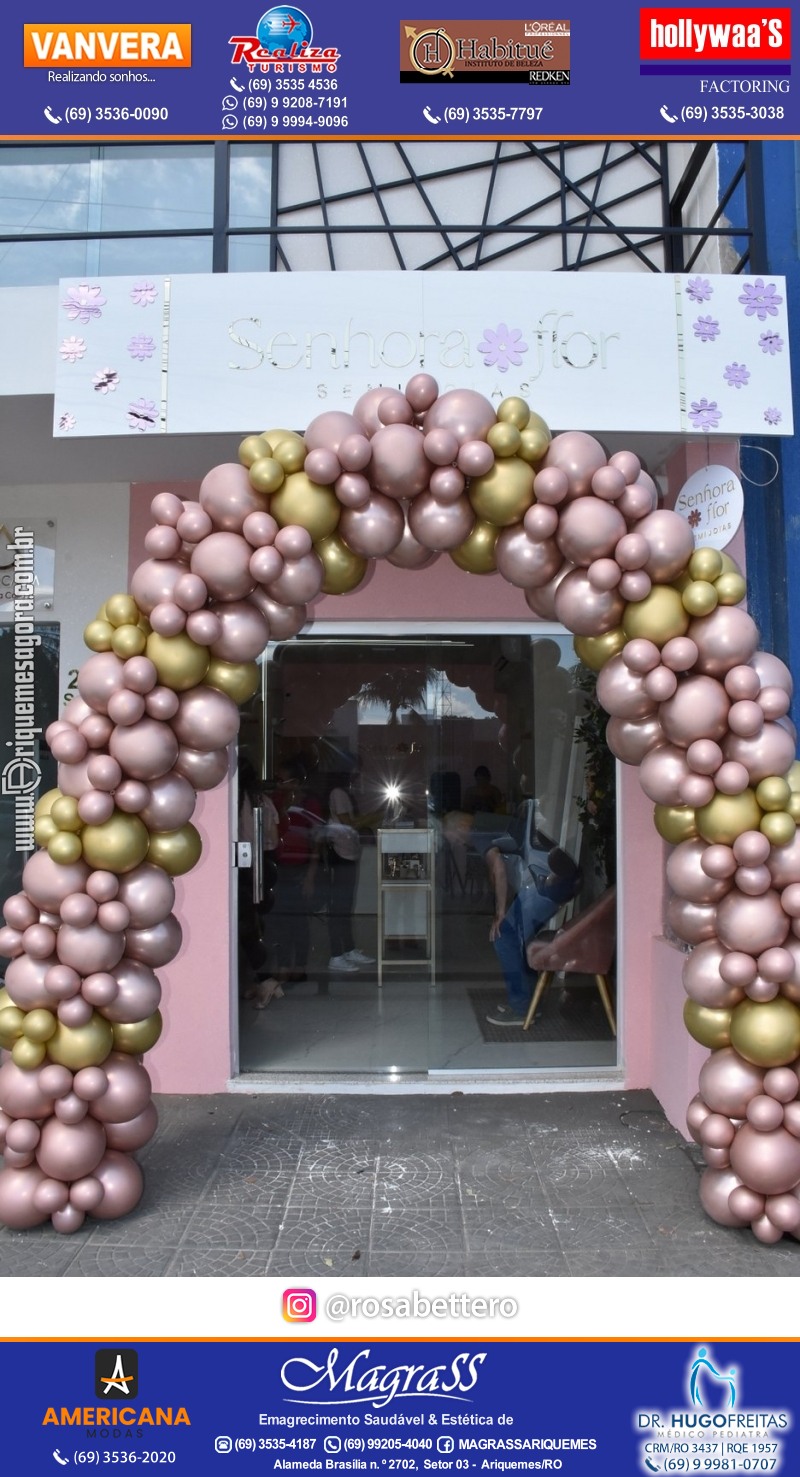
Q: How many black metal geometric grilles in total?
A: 1